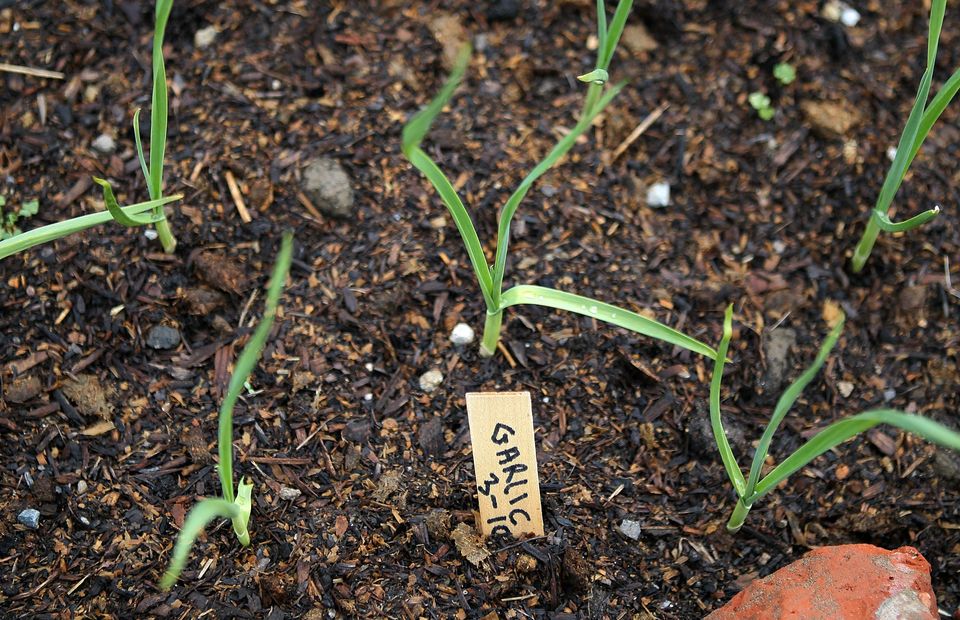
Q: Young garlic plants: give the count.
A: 6